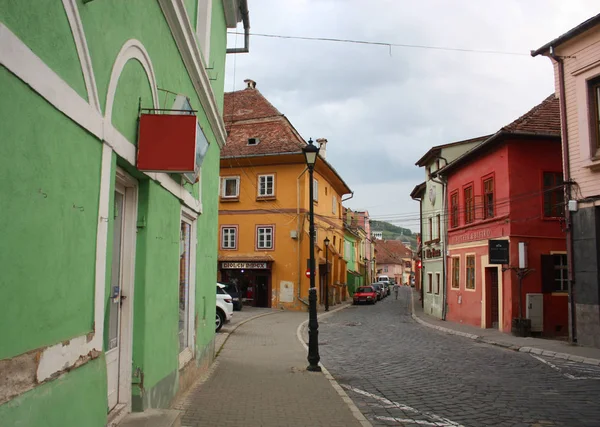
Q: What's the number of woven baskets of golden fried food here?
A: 0